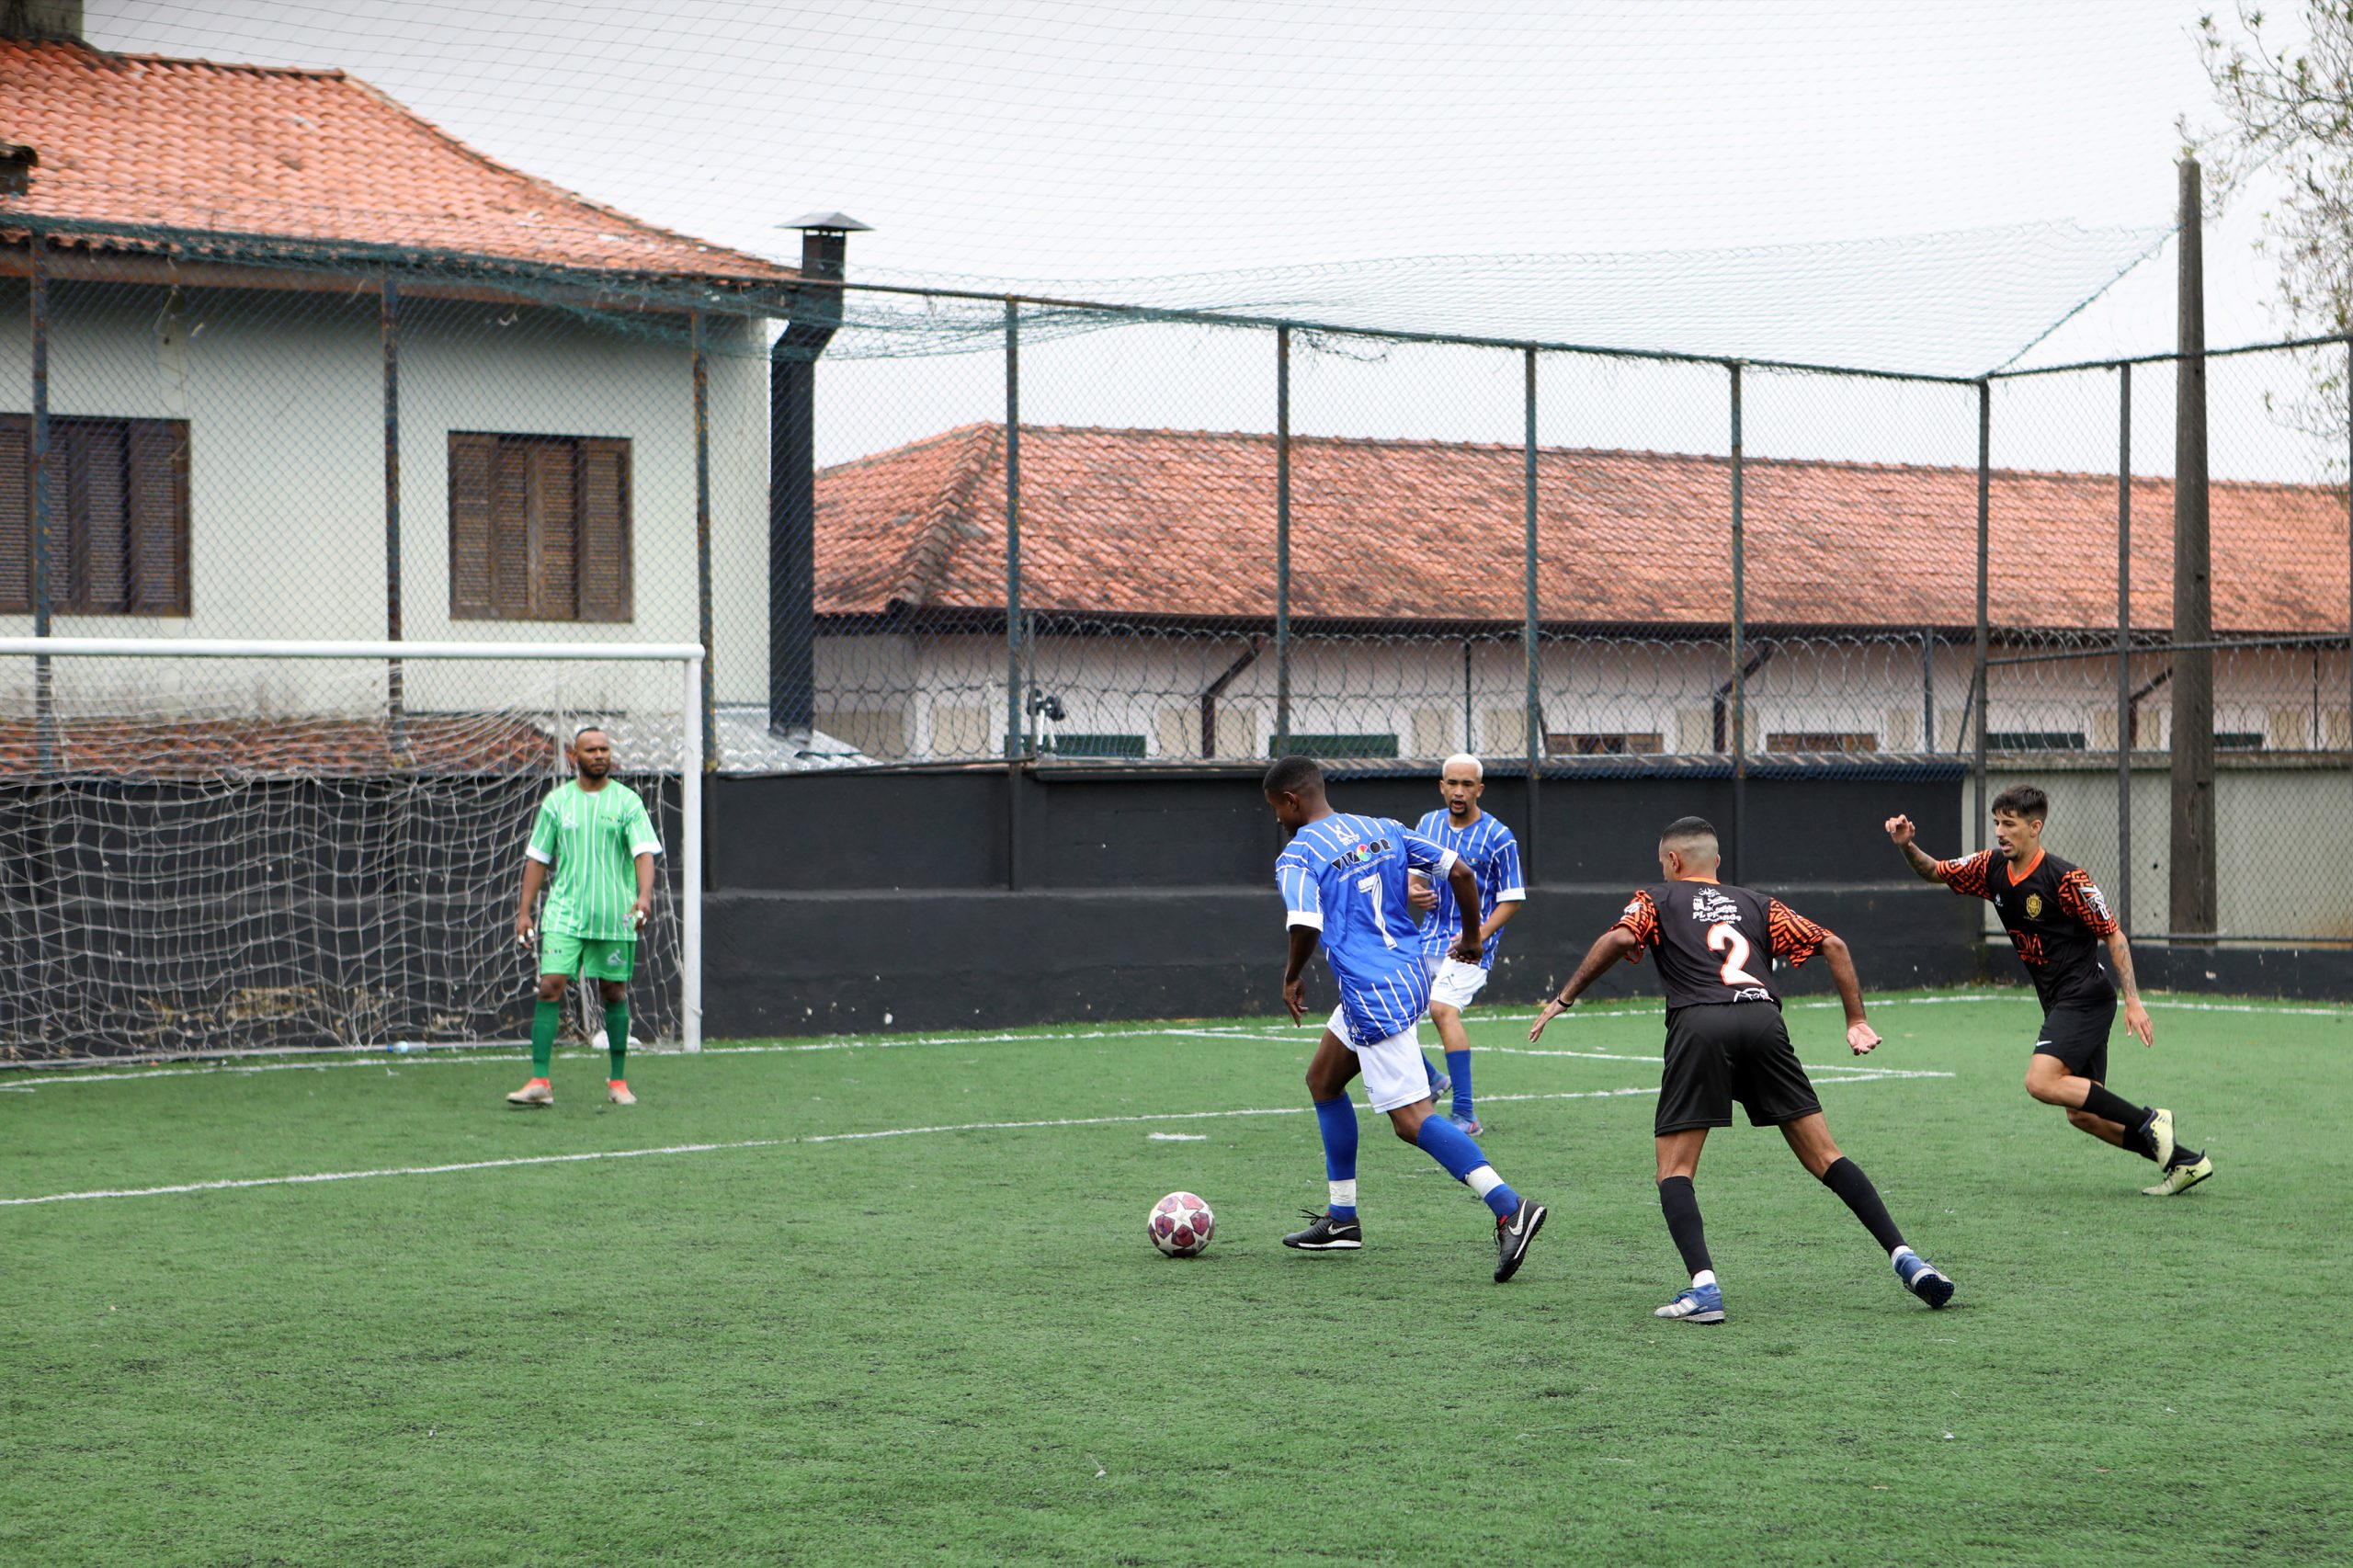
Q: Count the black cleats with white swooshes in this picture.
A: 2